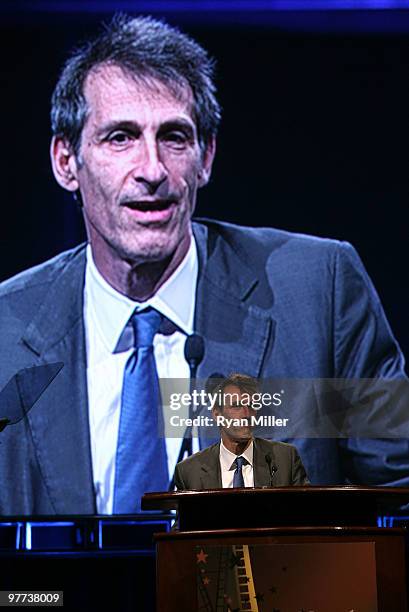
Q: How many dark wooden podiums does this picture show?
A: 1